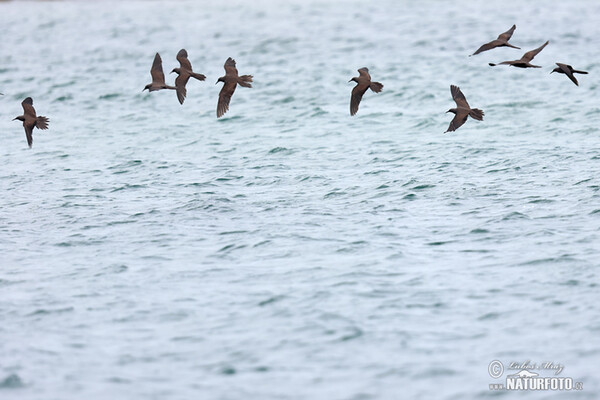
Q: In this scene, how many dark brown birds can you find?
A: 9